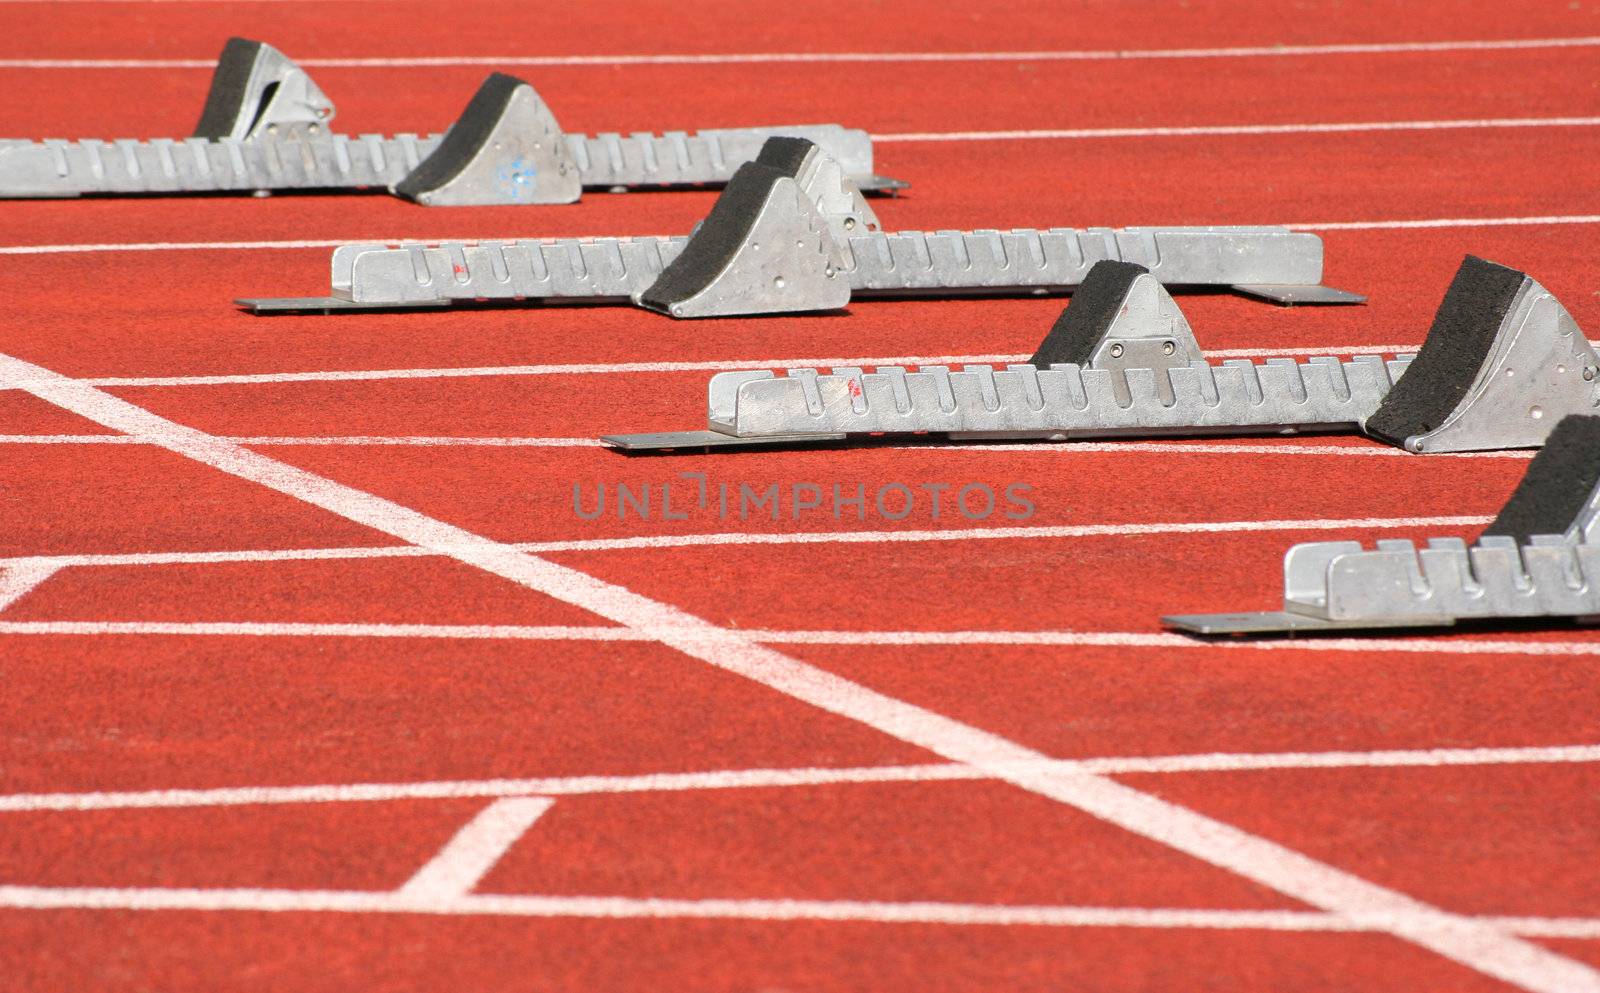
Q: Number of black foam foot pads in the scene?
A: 7